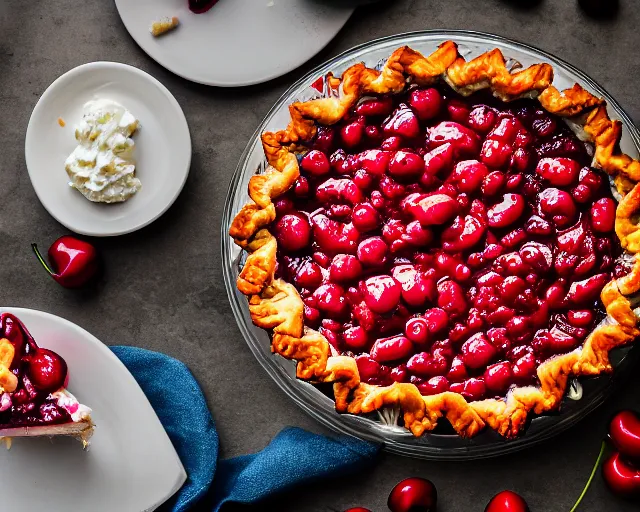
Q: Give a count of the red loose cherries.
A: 6